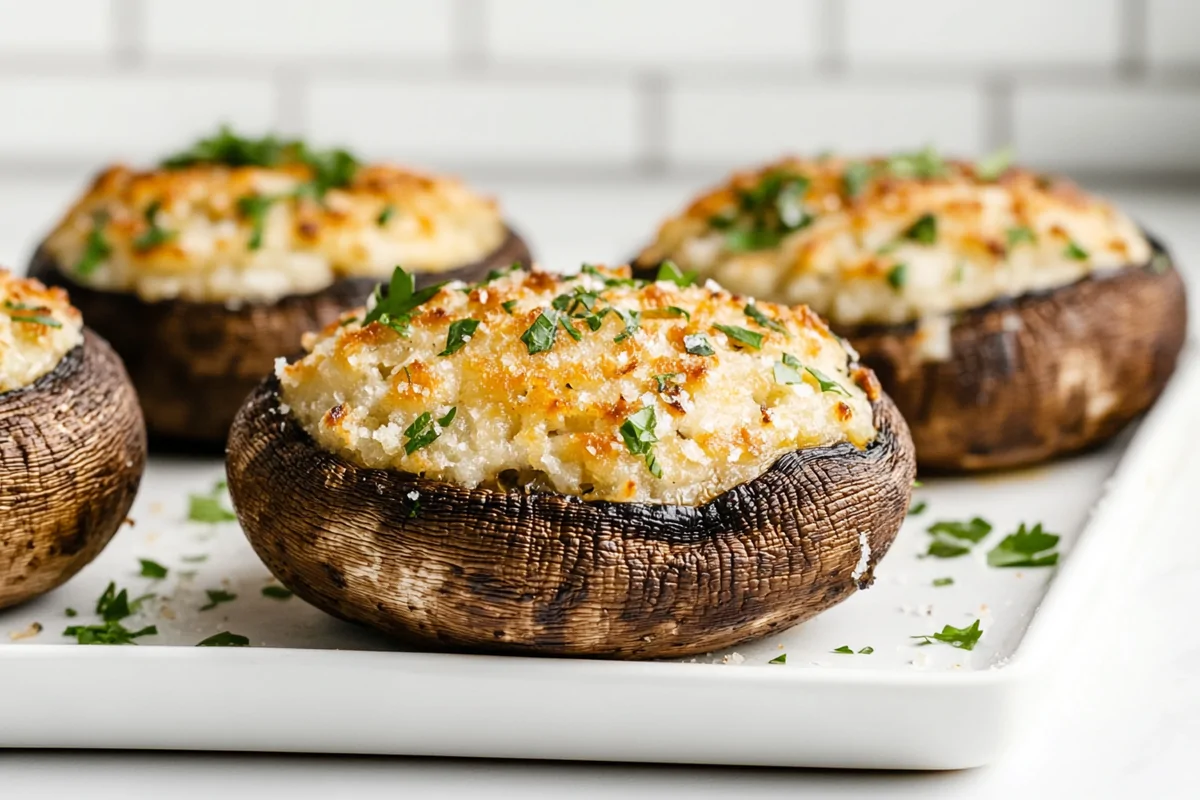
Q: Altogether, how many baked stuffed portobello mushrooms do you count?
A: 4